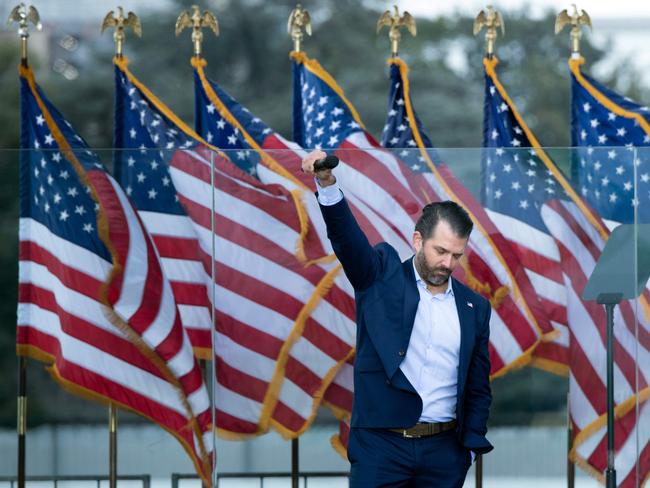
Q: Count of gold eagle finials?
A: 7